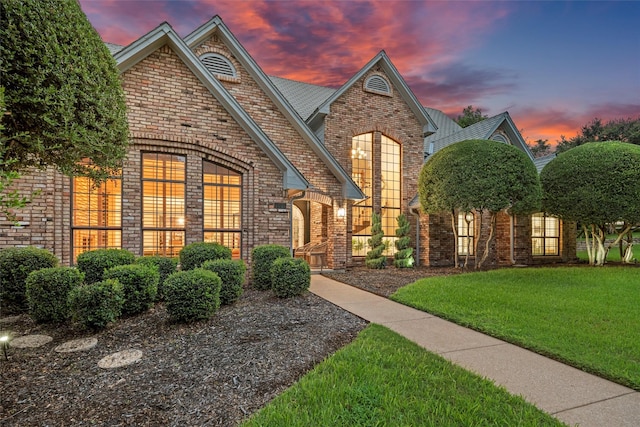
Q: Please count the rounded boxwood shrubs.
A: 11